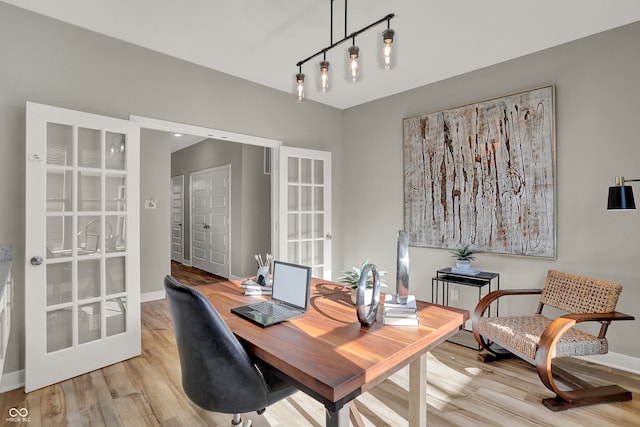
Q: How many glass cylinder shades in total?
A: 4